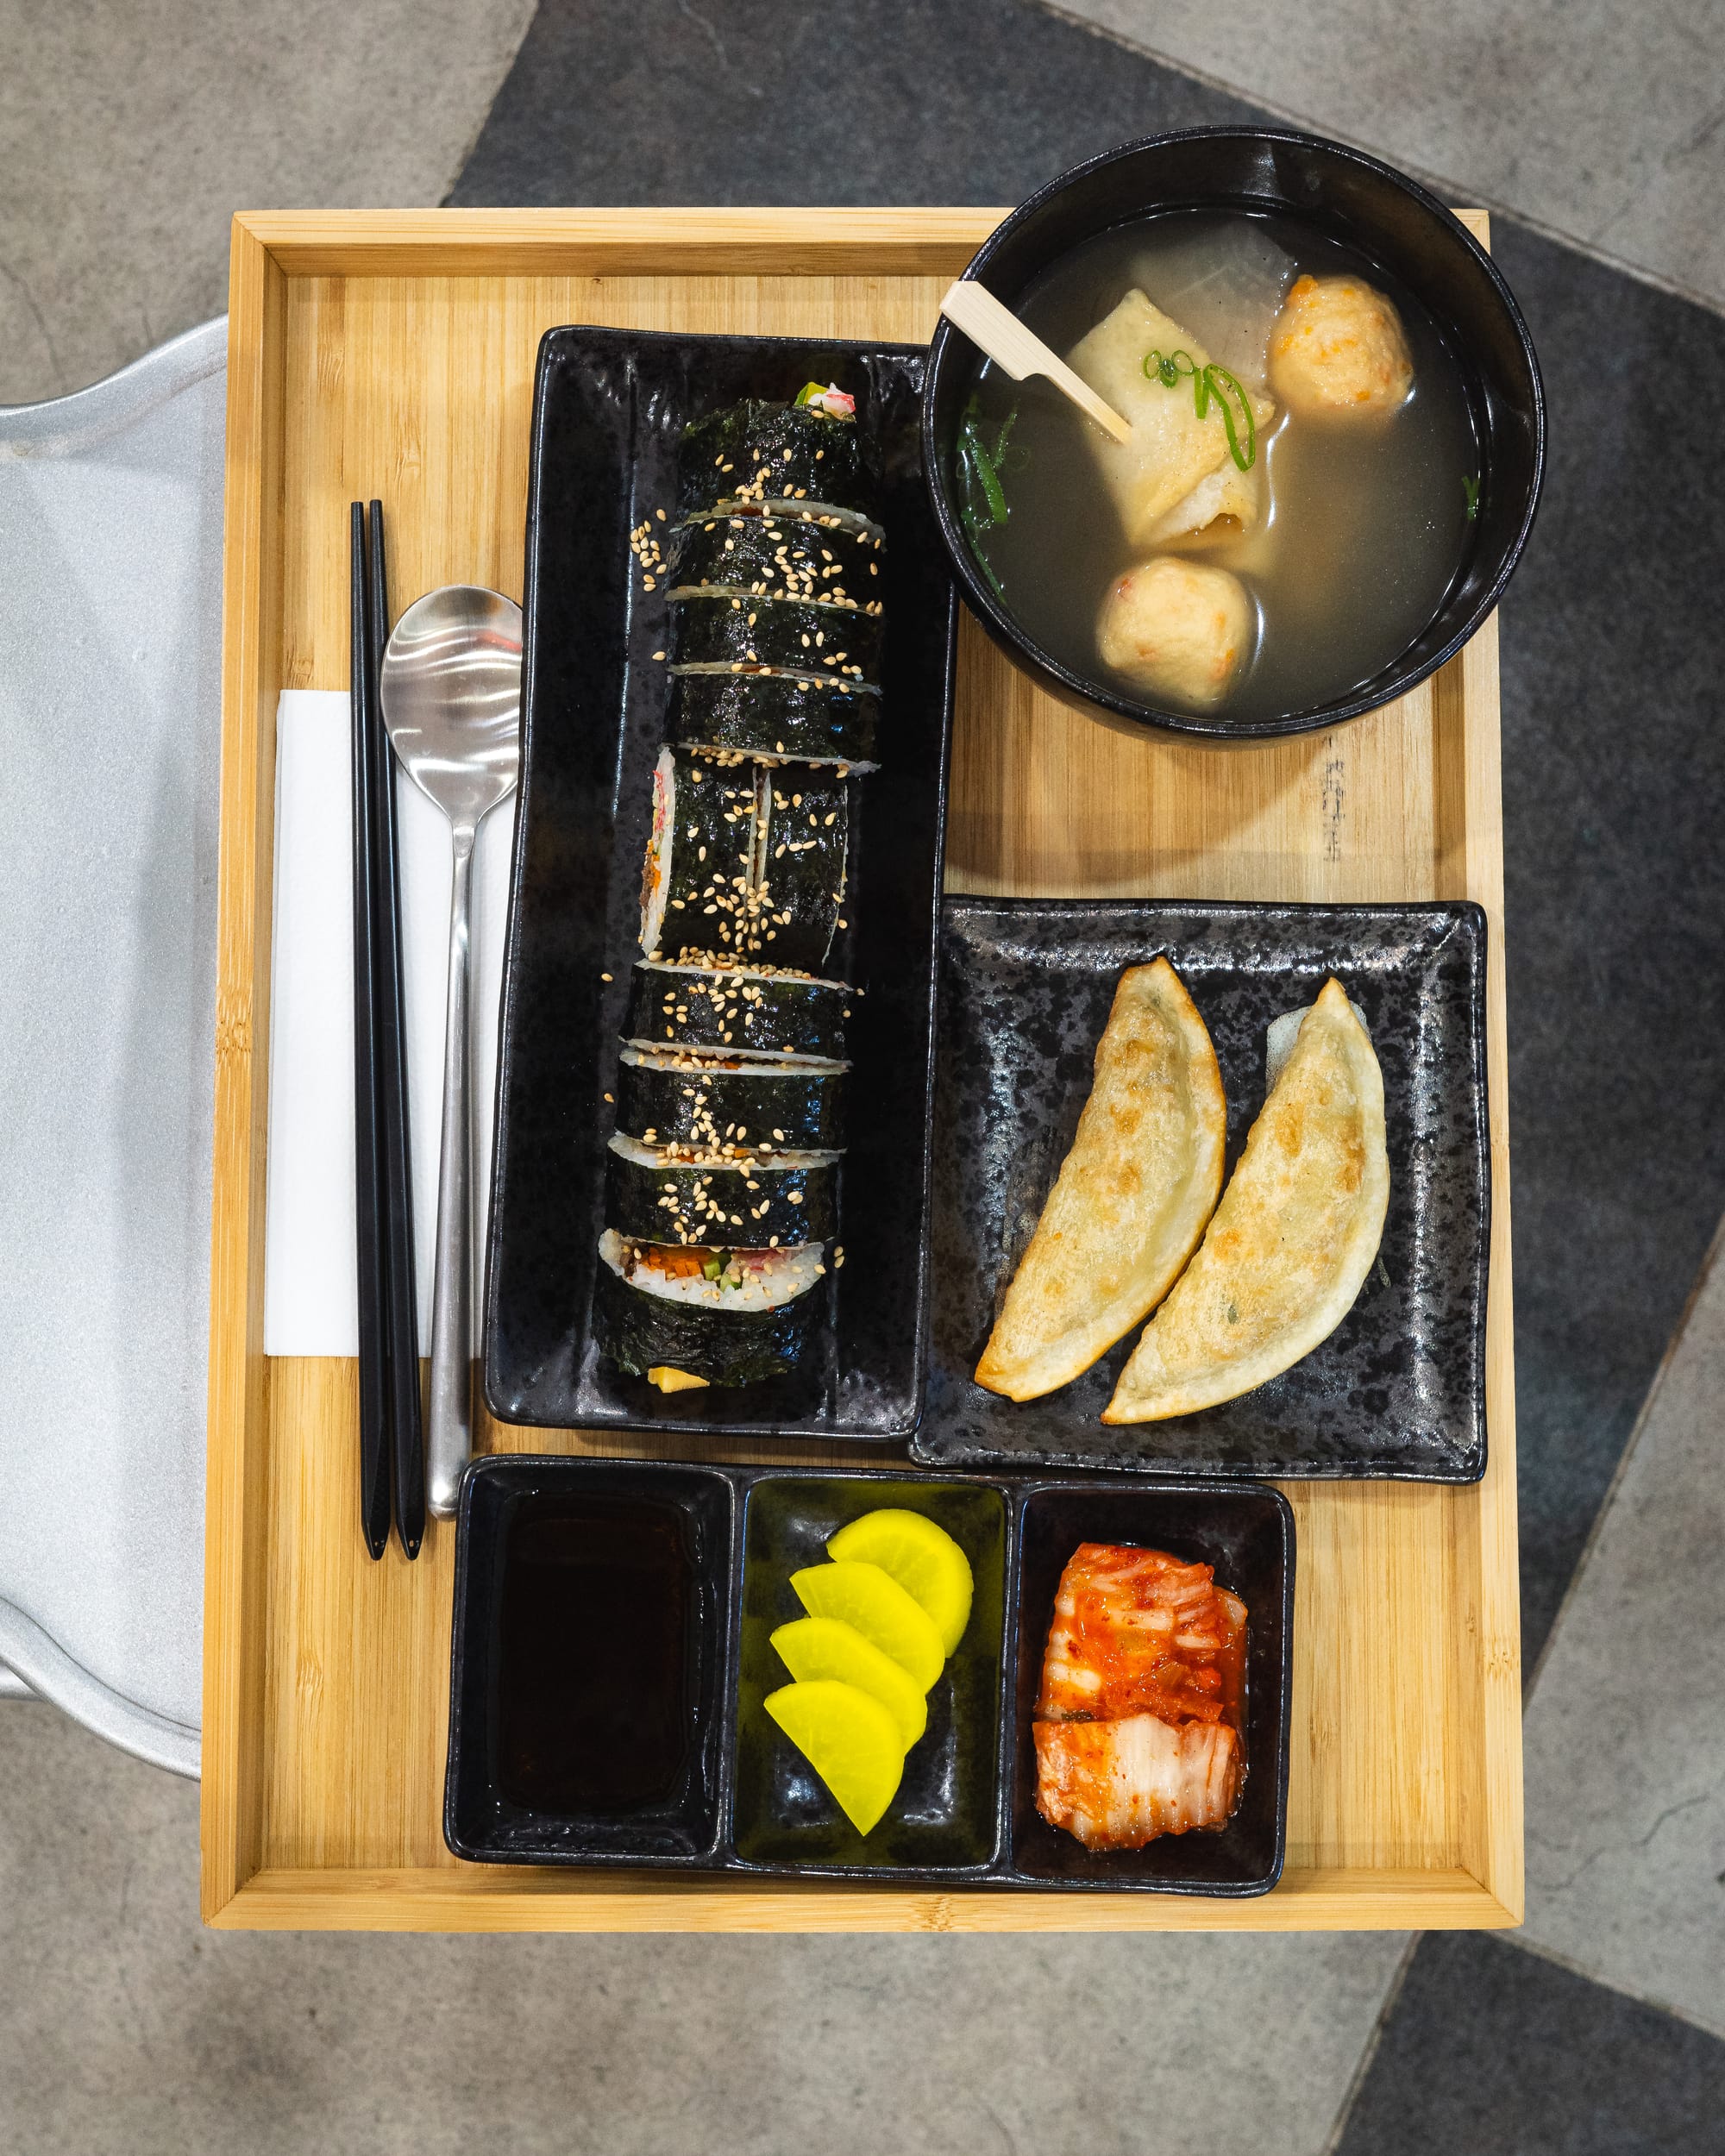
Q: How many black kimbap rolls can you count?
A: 10